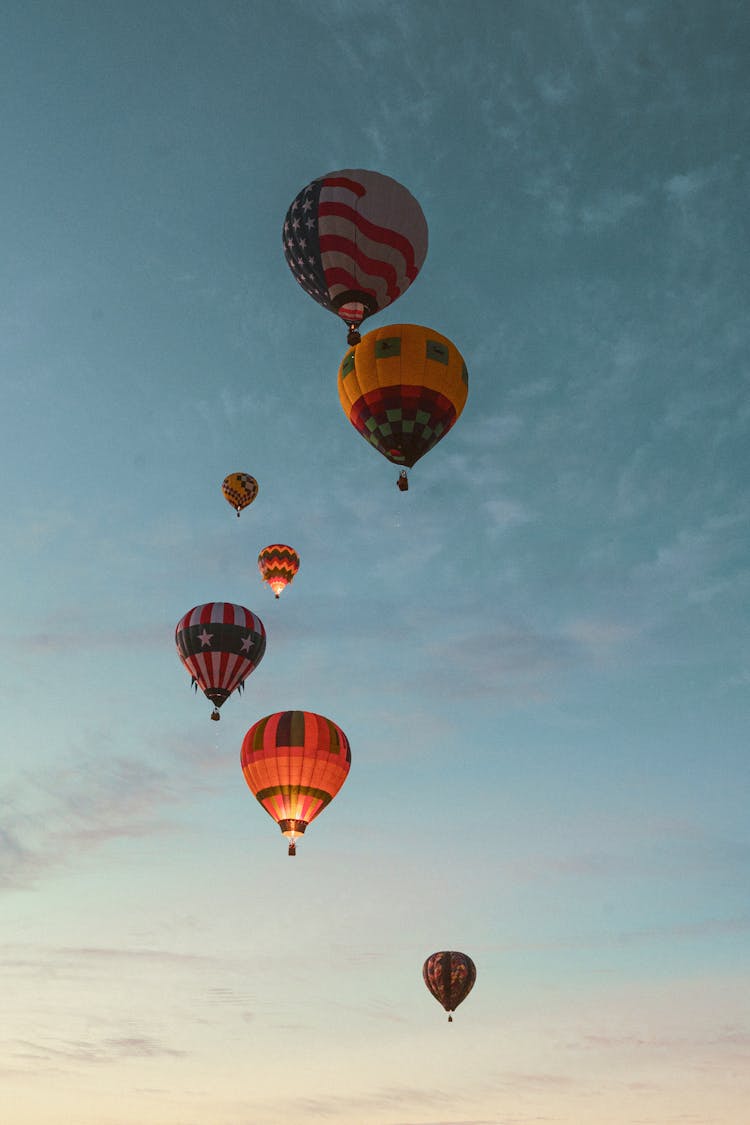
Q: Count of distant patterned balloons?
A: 3